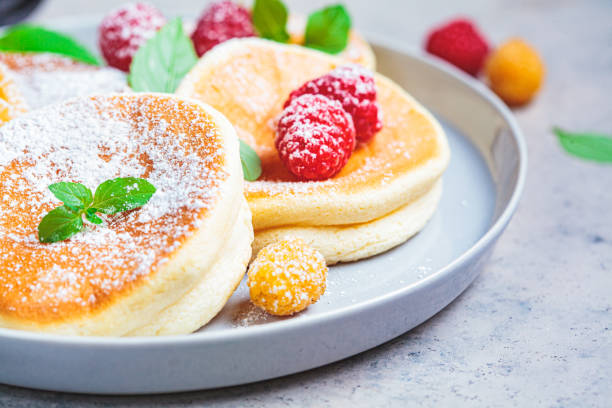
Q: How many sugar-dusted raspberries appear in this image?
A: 5